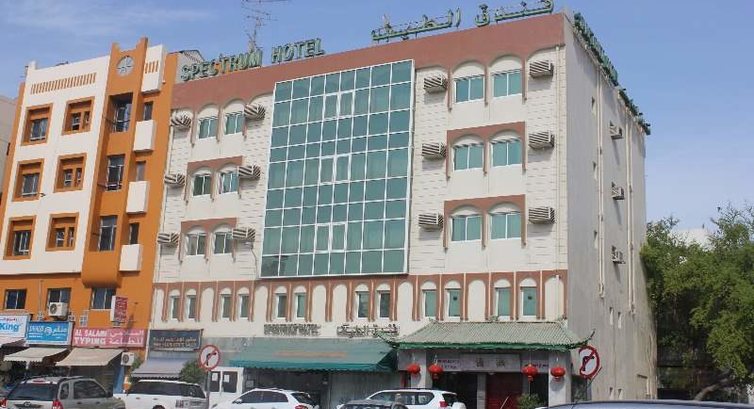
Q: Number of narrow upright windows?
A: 12